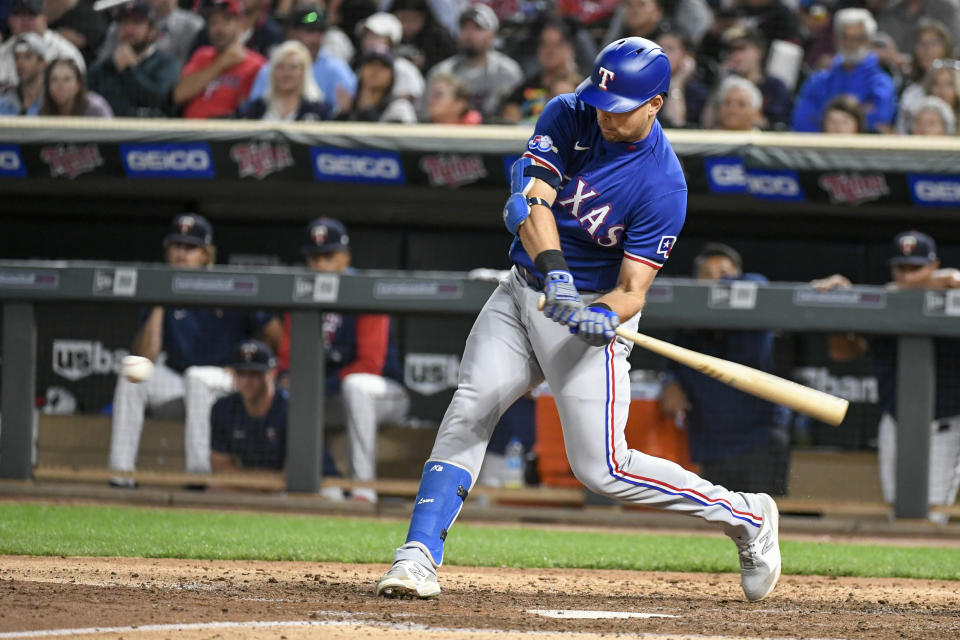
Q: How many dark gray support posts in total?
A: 3